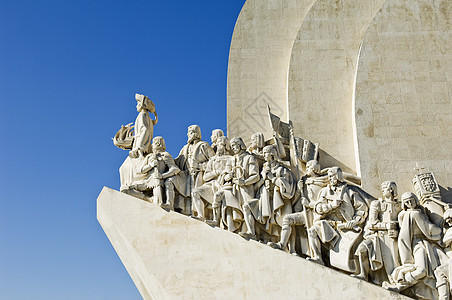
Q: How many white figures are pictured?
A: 13